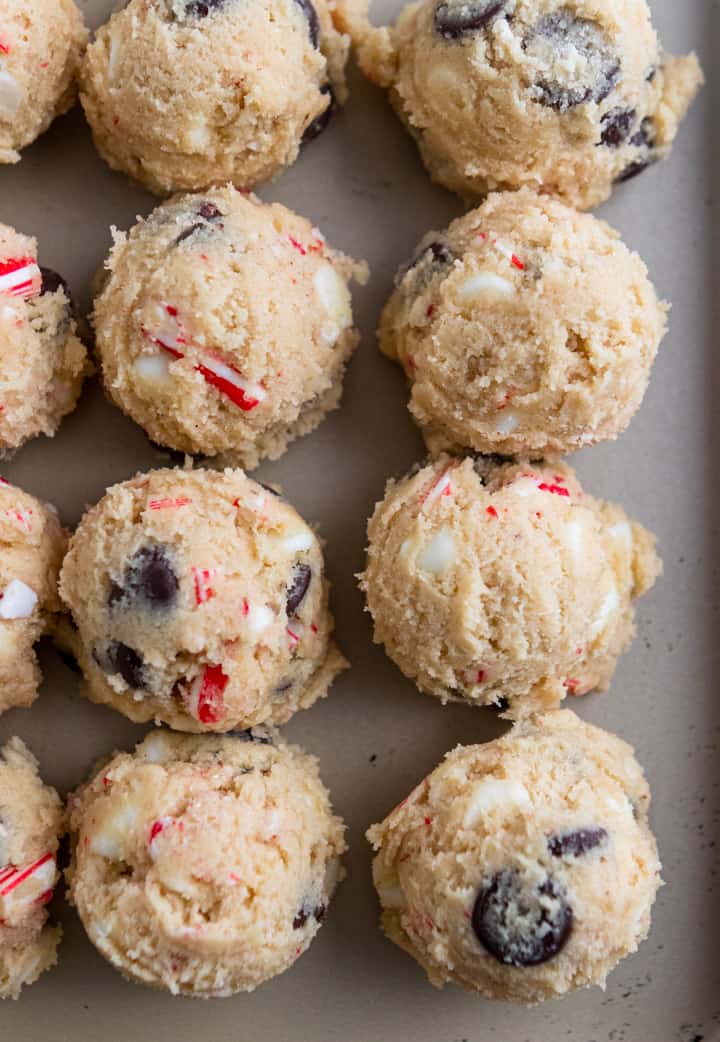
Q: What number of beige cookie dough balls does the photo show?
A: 12